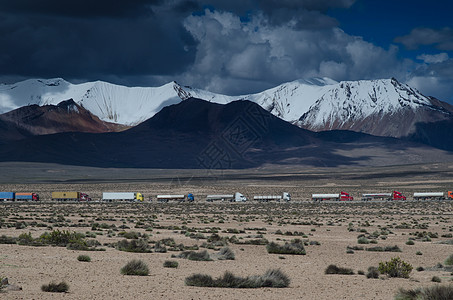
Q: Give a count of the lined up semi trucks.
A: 9